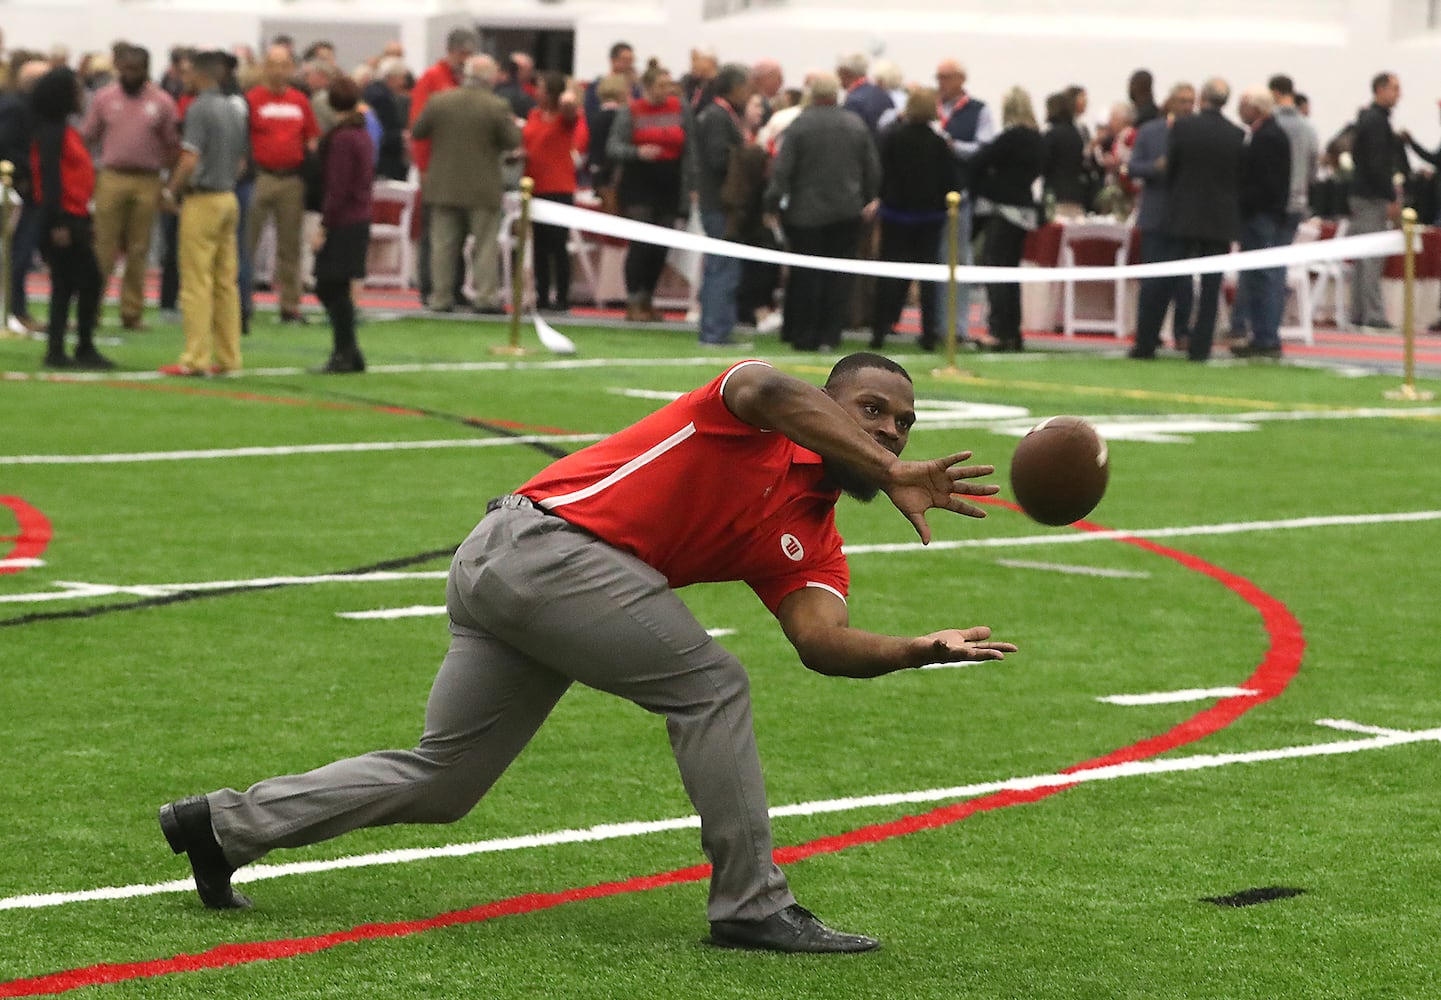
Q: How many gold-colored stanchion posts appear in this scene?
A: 4